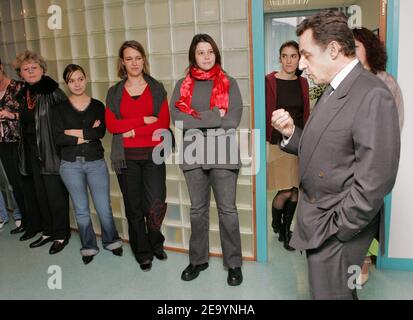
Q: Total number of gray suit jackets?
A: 1